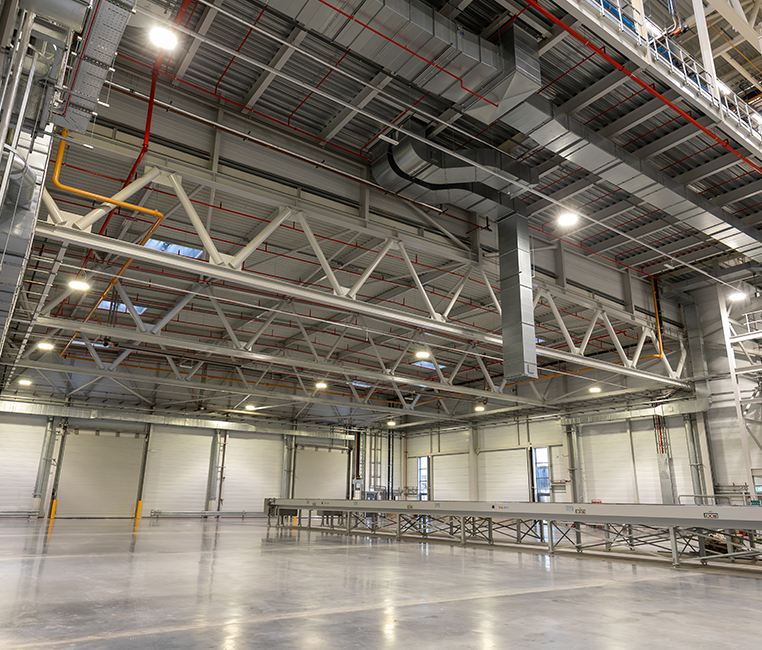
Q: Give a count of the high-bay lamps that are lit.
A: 12